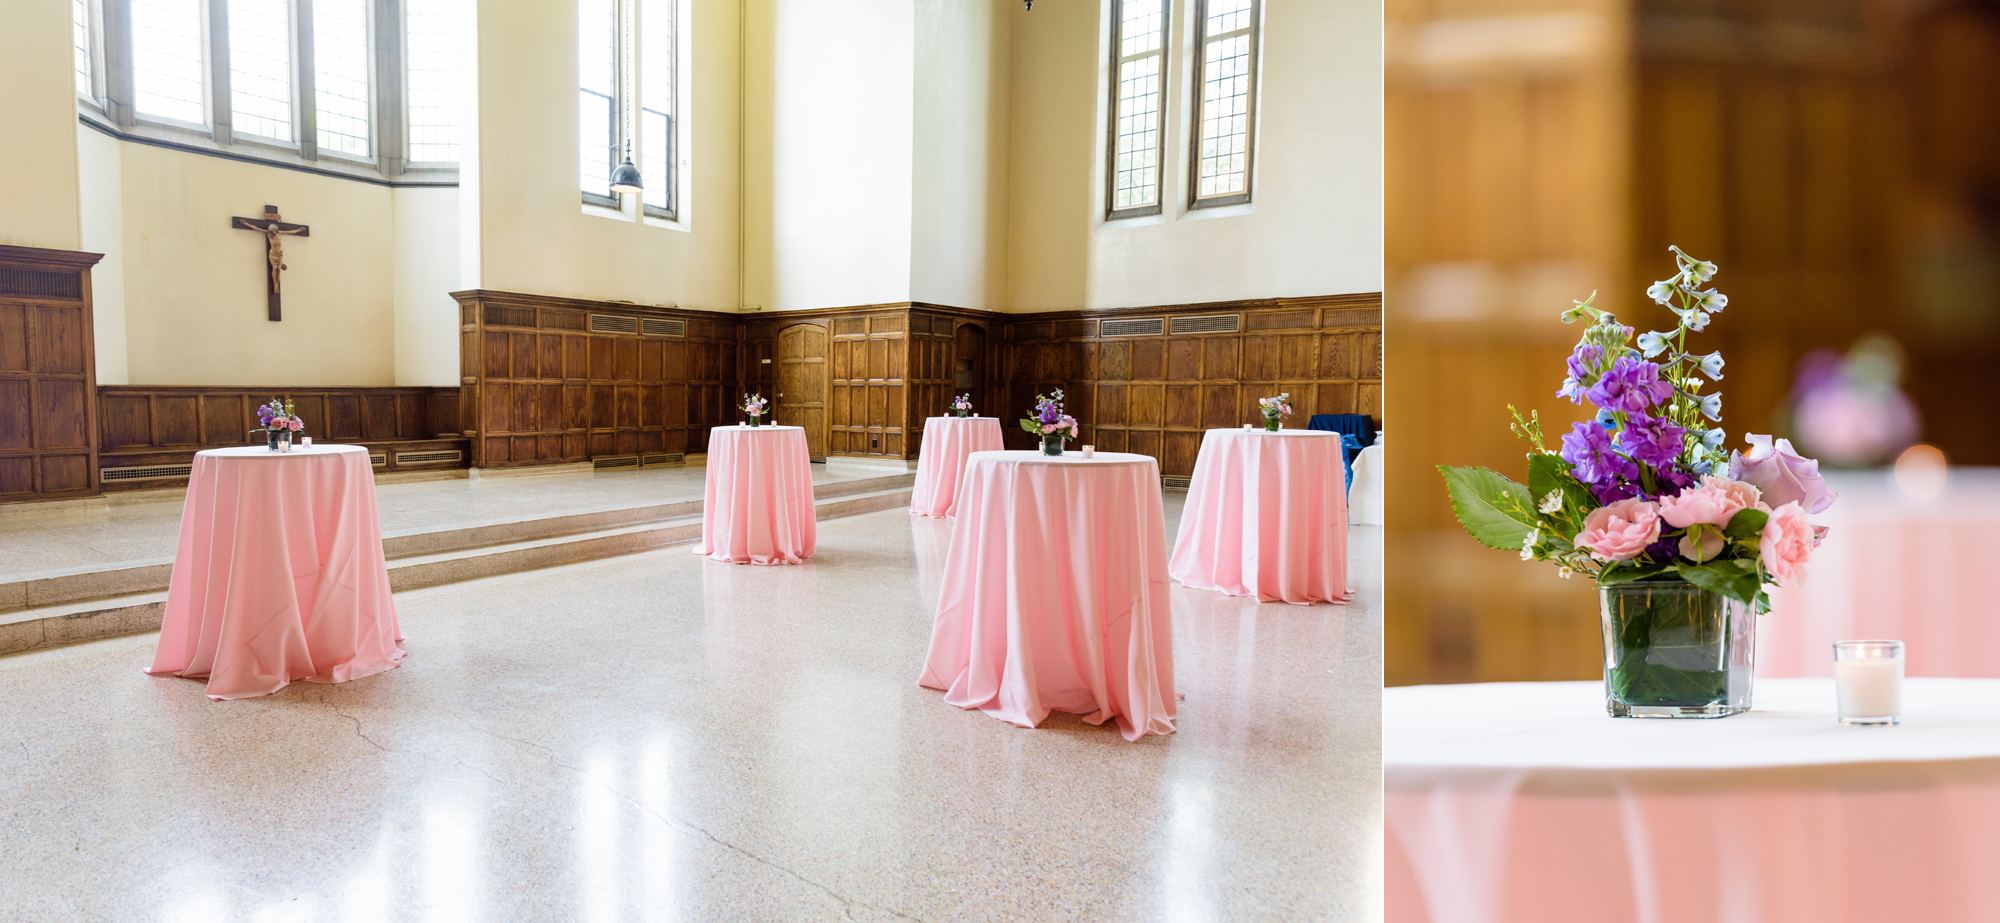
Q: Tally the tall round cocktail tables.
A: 5